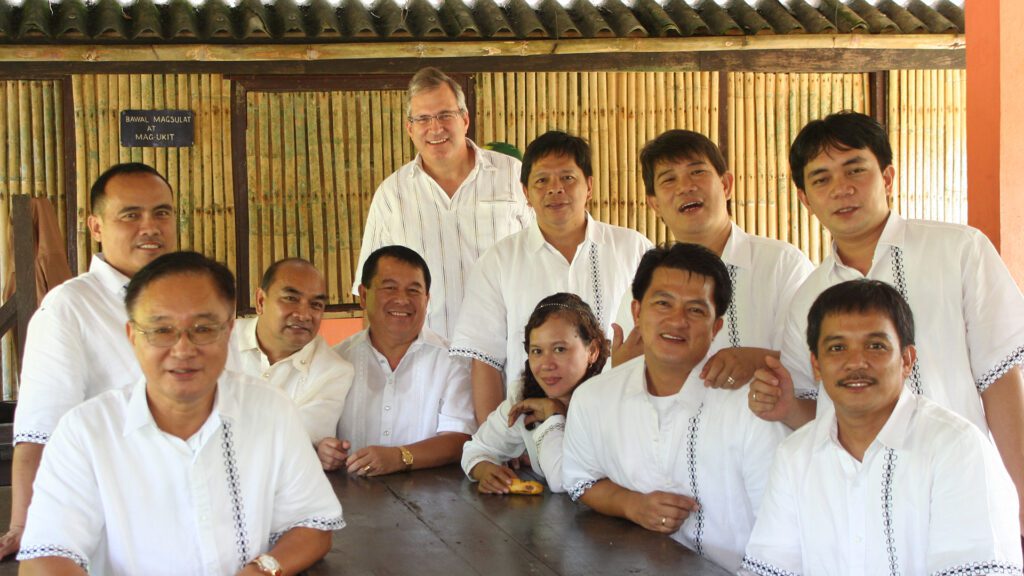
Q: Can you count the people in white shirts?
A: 11